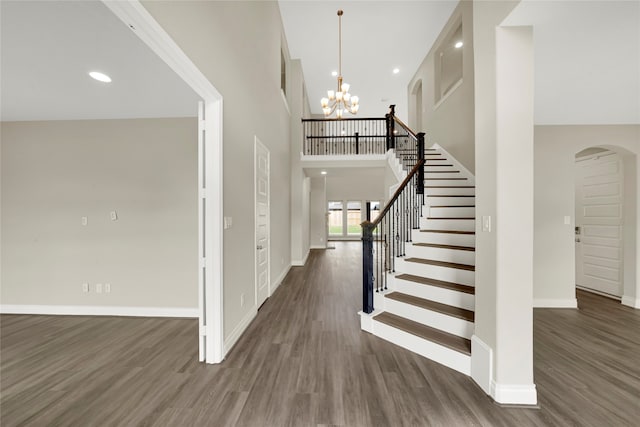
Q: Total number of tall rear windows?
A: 3